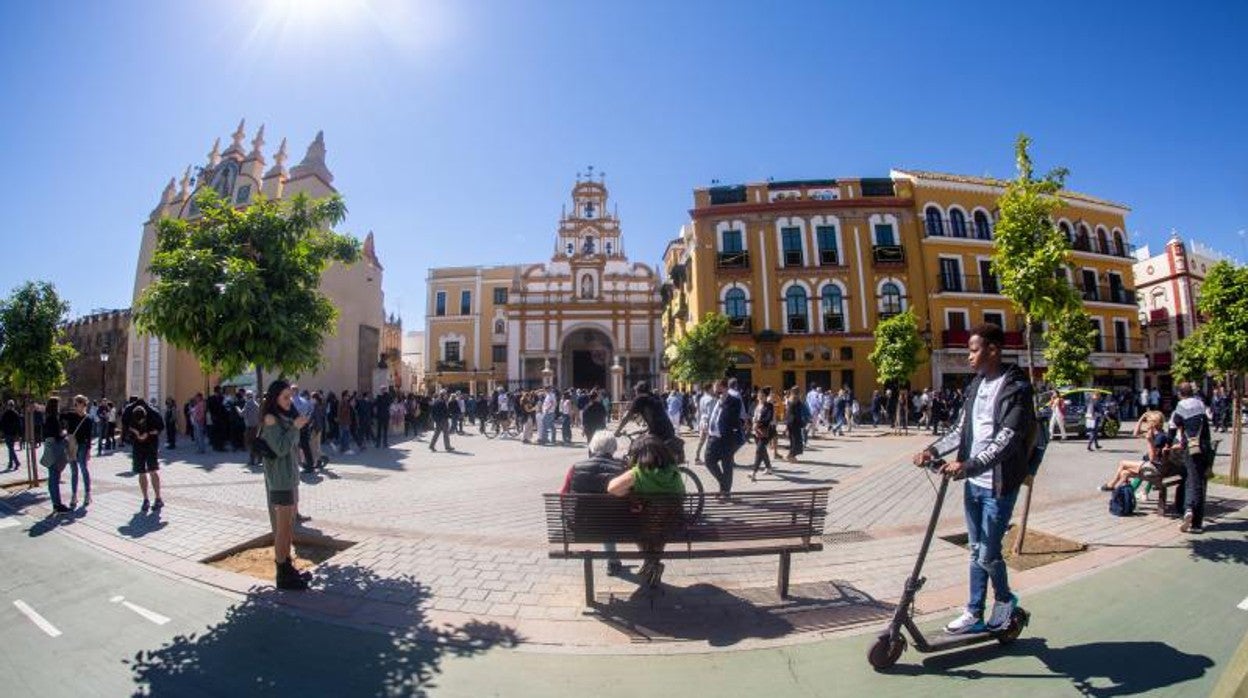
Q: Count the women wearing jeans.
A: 2